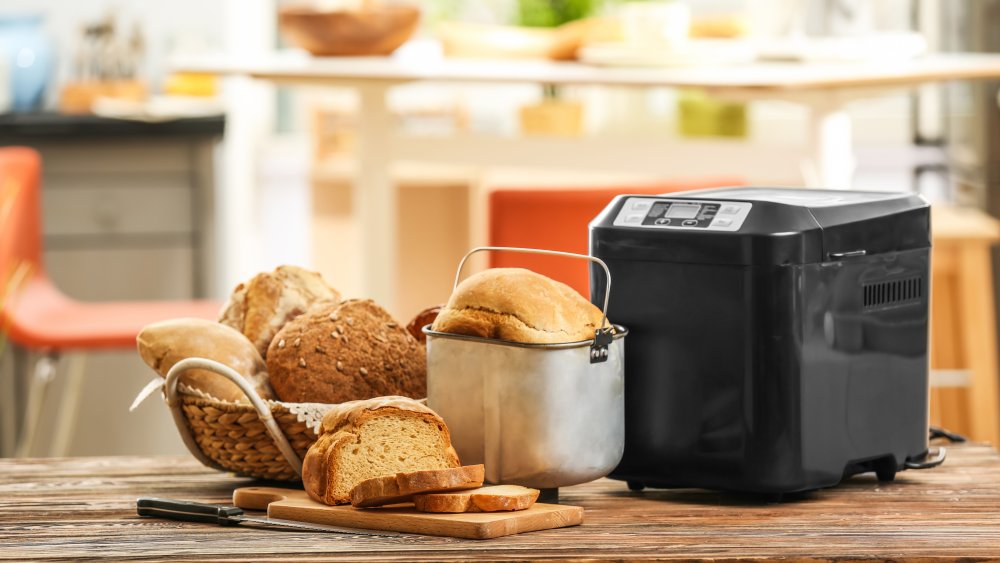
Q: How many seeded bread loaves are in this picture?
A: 1